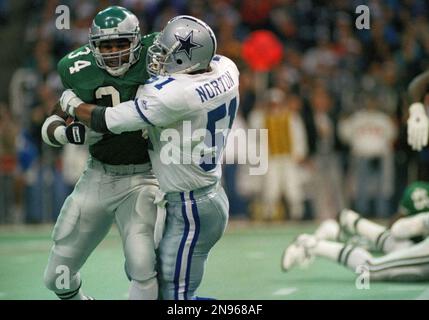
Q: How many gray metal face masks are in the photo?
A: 2